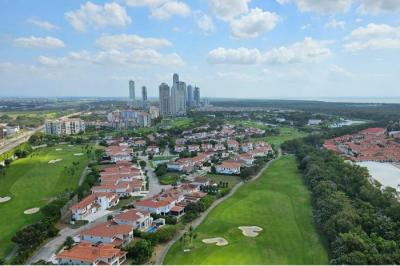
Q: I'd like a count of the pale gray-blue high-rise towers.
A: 7